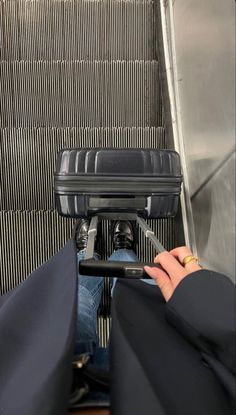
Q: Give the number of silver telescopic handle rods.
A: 2